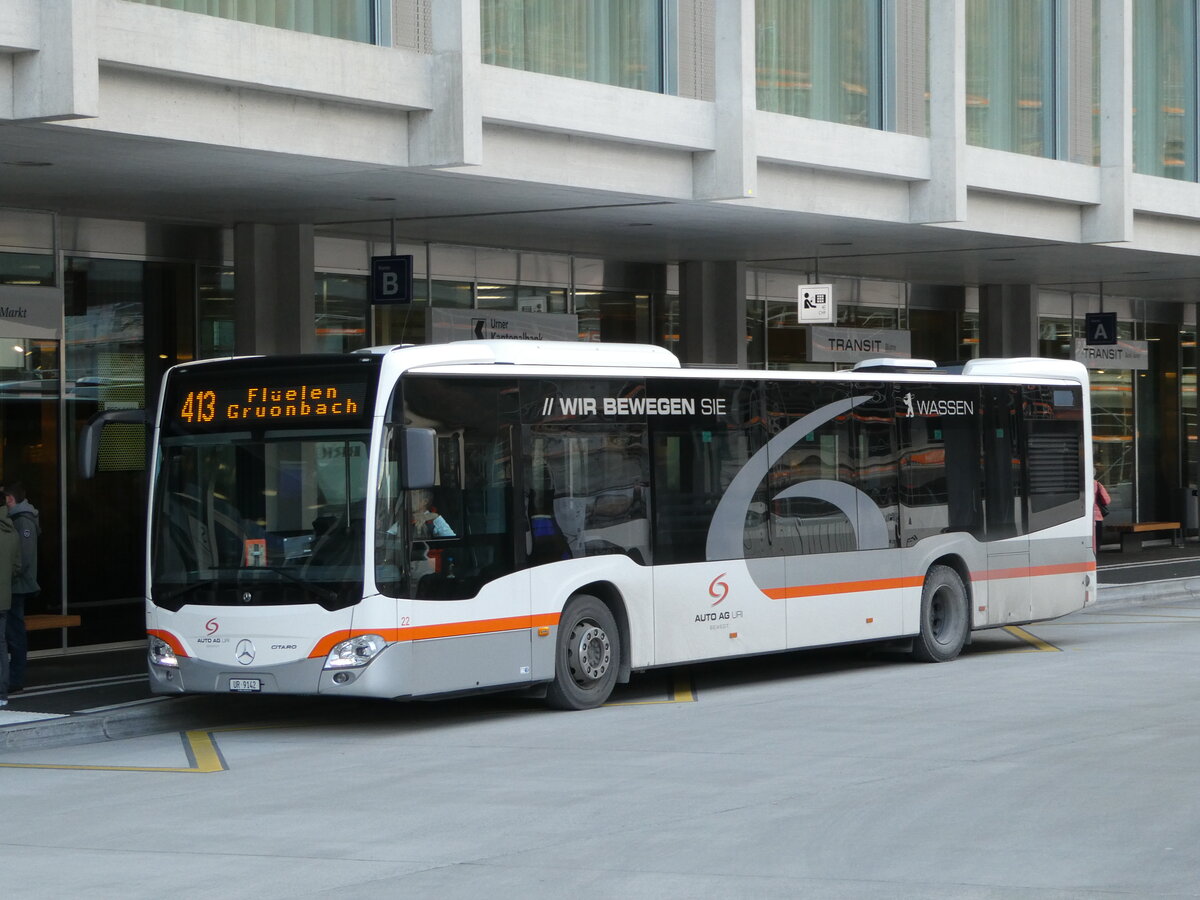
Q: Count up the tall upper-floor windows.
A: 5